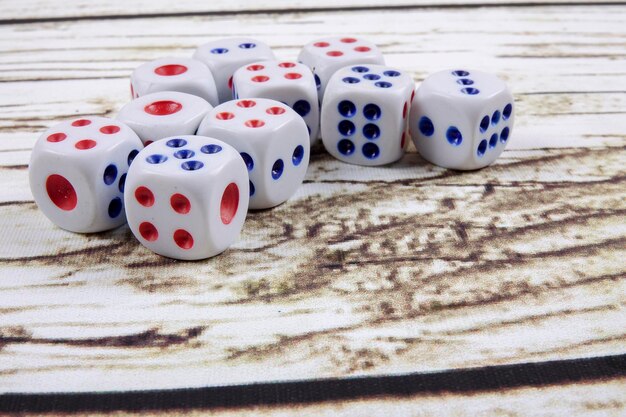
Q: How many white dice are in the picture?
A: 10